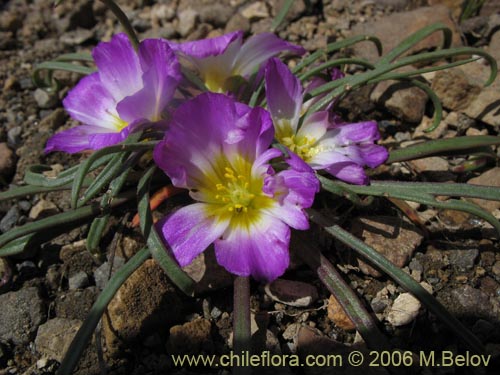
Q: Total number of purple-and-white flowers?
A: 4